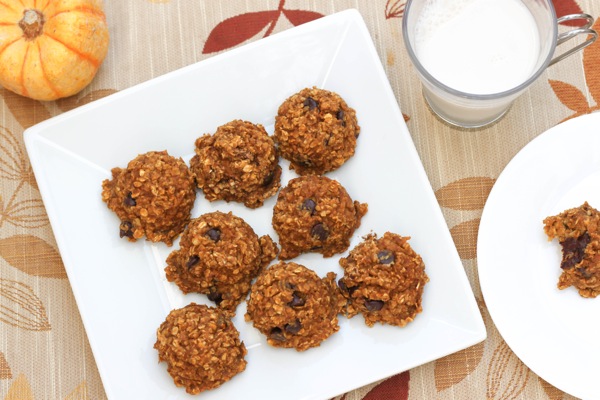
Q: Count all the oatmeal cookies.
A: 9